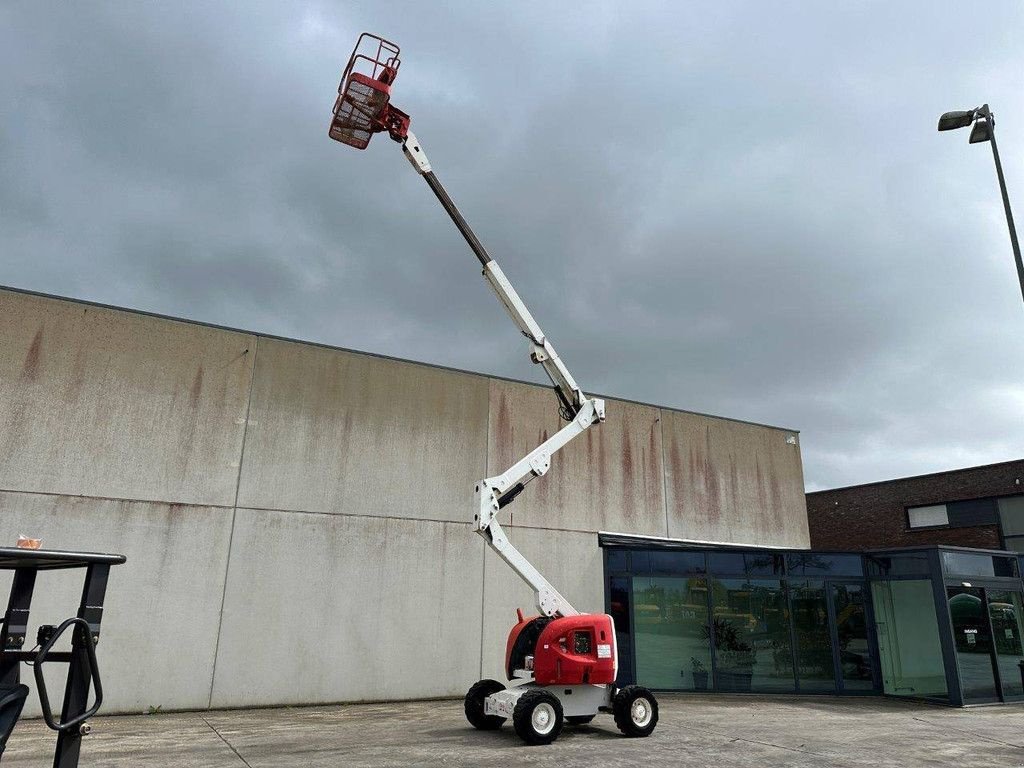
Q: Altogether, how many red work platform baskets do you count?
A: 1